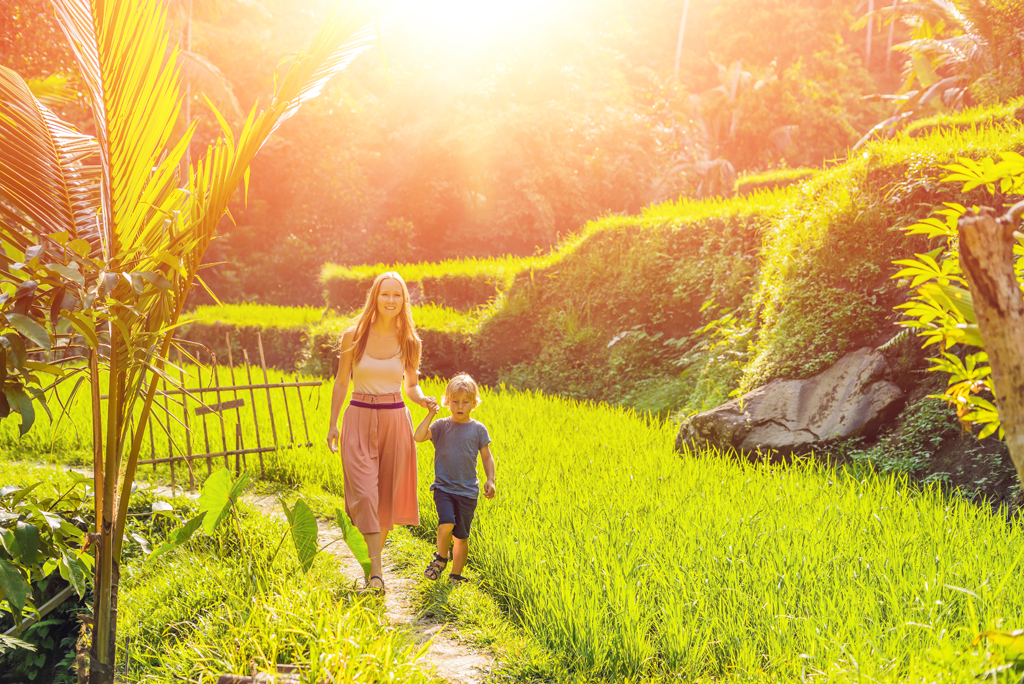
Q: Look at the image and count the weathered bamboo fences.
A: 1